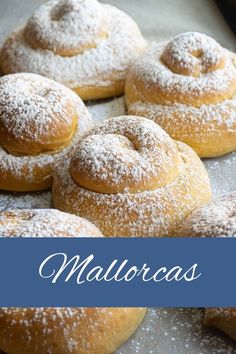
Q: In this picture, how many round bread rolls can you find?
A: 6